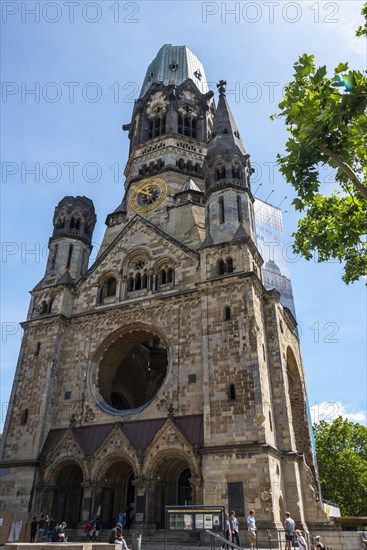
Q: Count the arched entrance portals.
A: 3